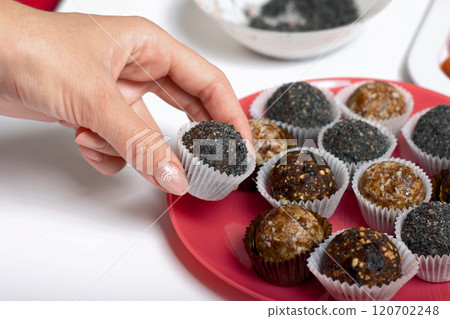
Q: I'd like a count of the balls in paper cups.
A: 12